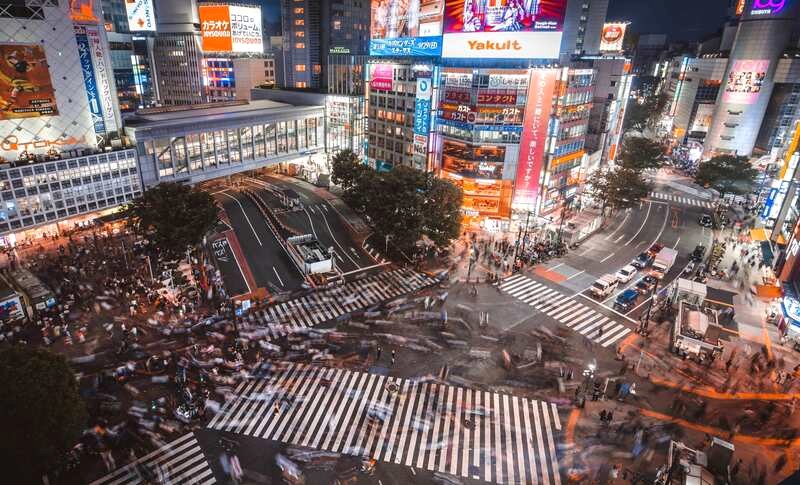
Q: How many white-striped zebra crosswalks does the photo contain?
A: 5